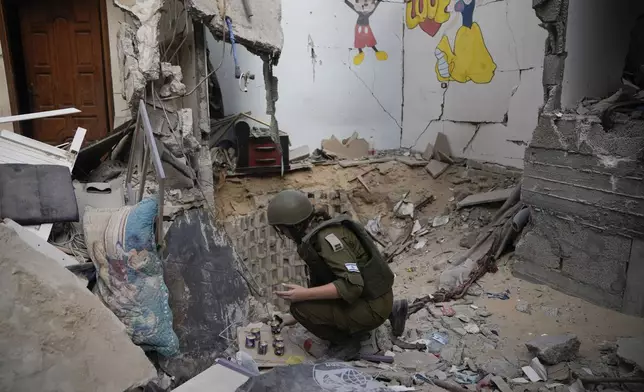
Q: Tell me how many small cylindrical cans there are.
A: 6